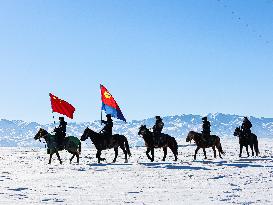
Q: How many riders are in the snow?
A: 5